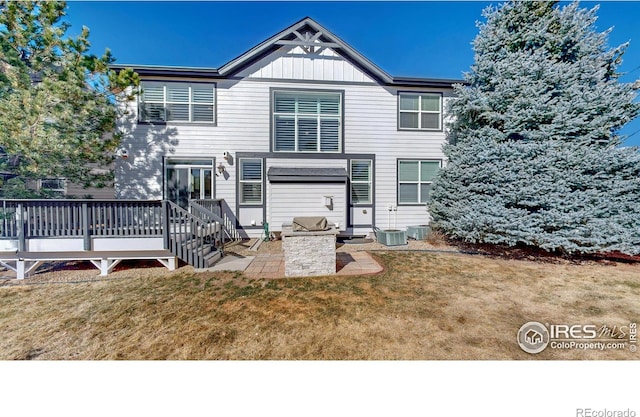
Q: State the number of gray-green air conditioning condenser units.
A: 2